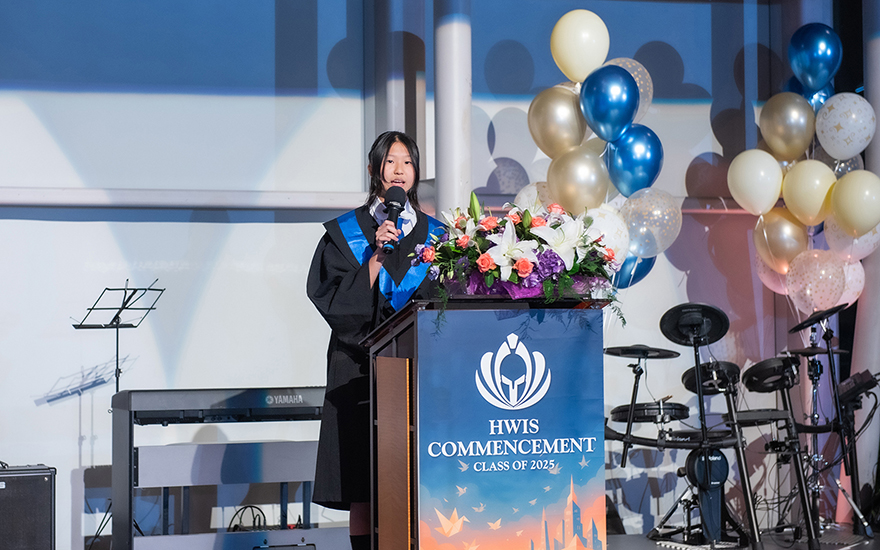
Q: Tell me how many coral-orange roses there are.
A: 10